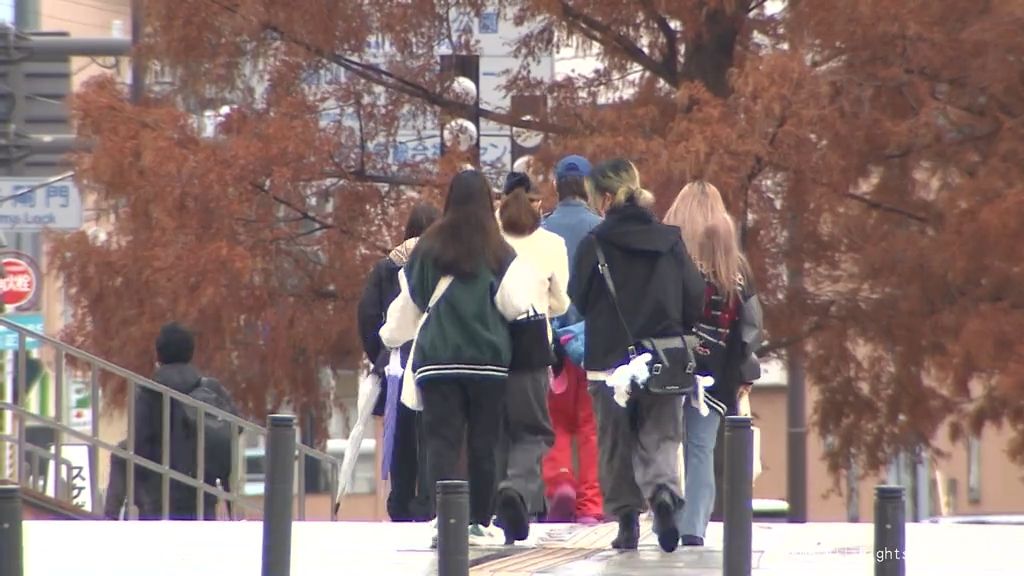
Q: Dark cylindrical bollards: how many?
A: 5